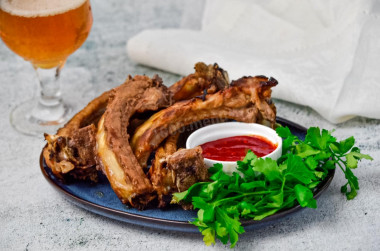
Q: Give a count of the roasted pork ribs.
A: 5